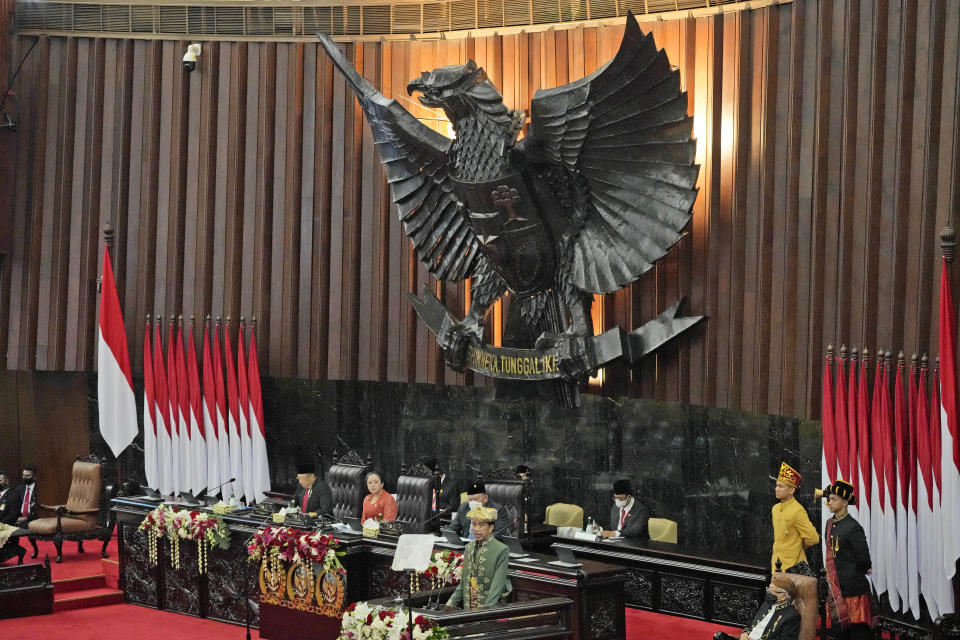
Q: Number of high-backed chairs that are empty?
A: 1